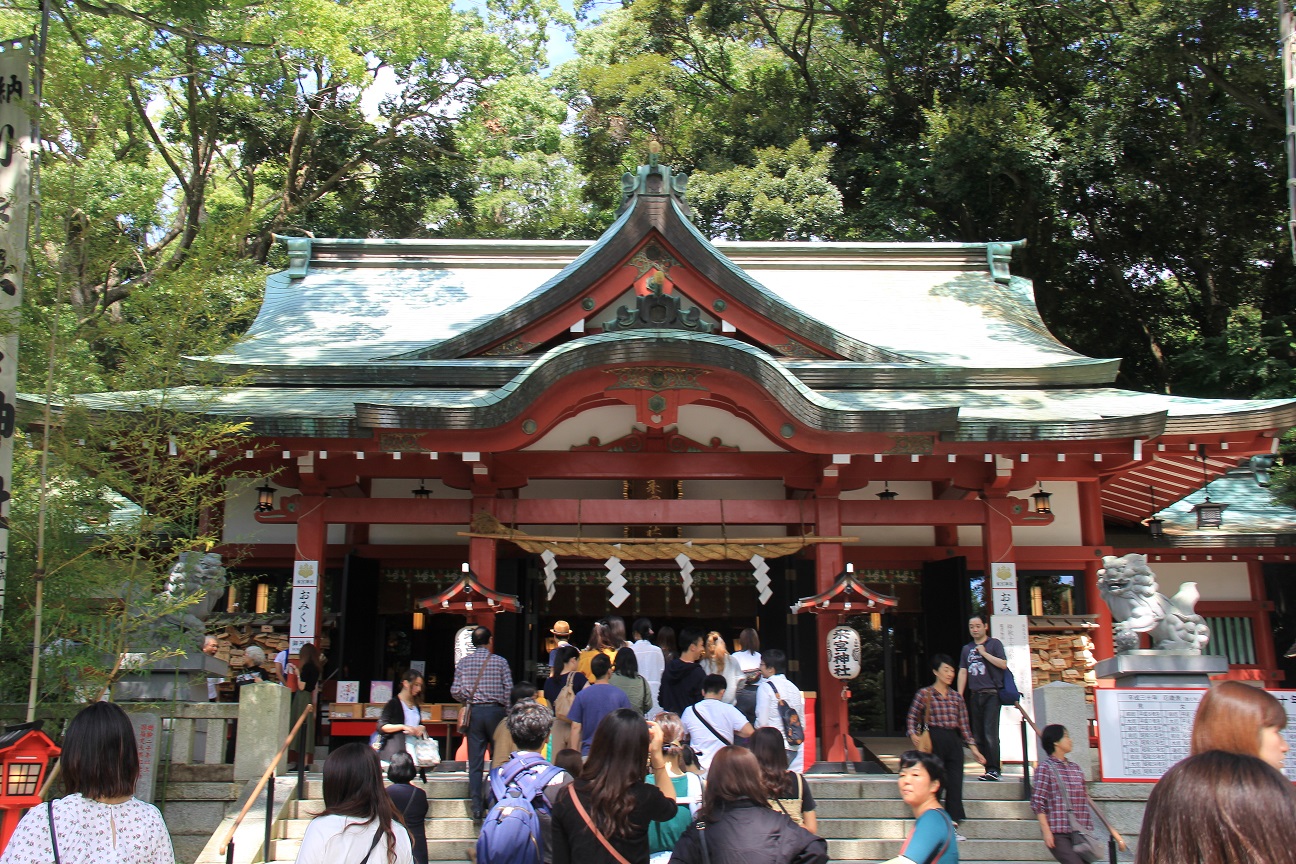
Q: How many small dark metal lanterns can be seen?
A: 6